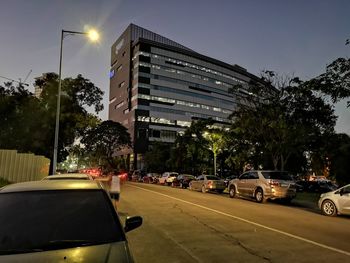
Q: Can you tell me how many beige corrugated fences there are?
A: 1